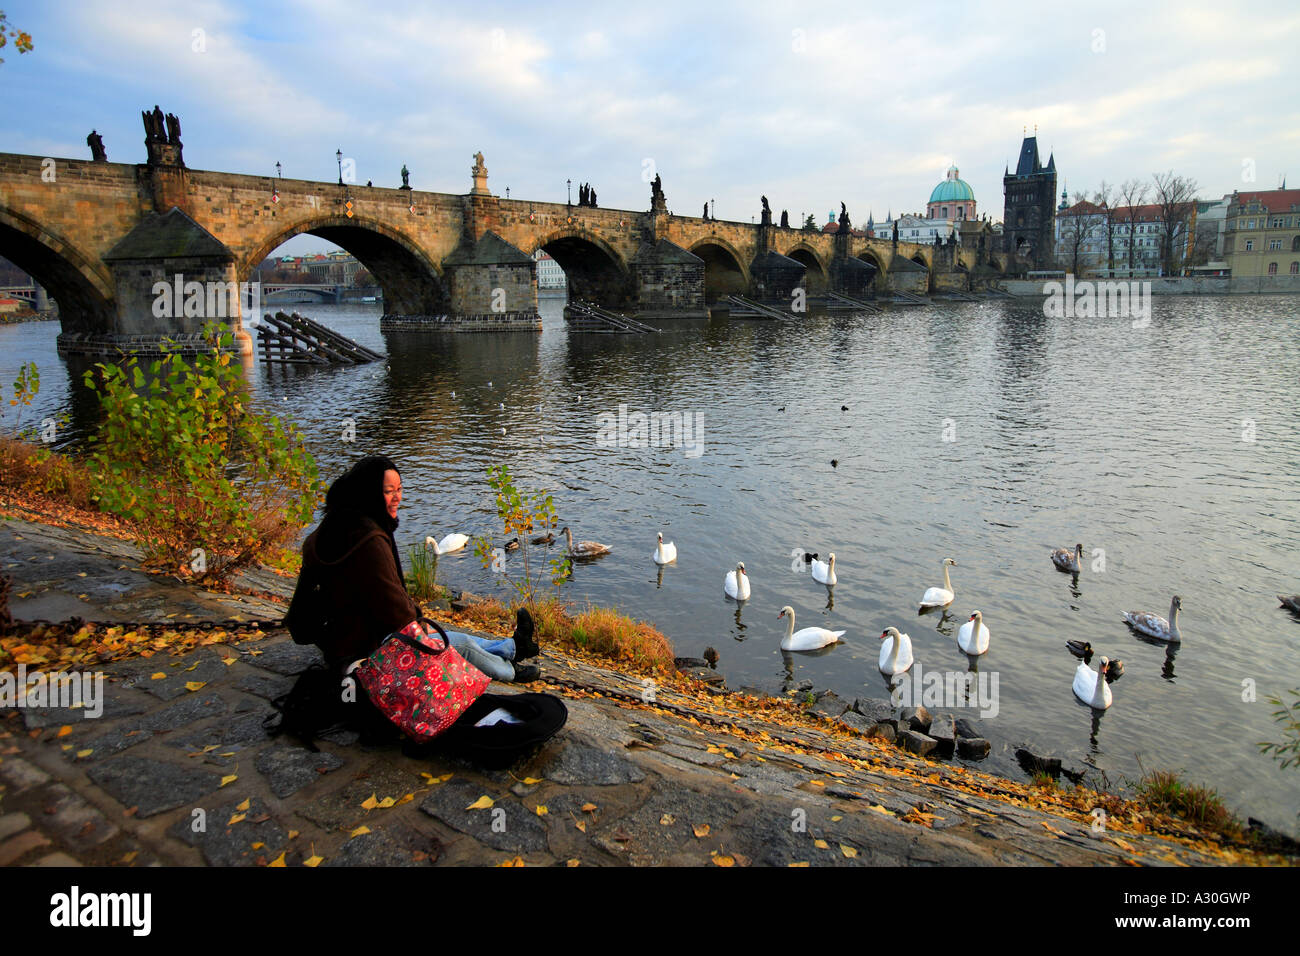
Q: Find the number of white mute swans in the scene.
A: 9